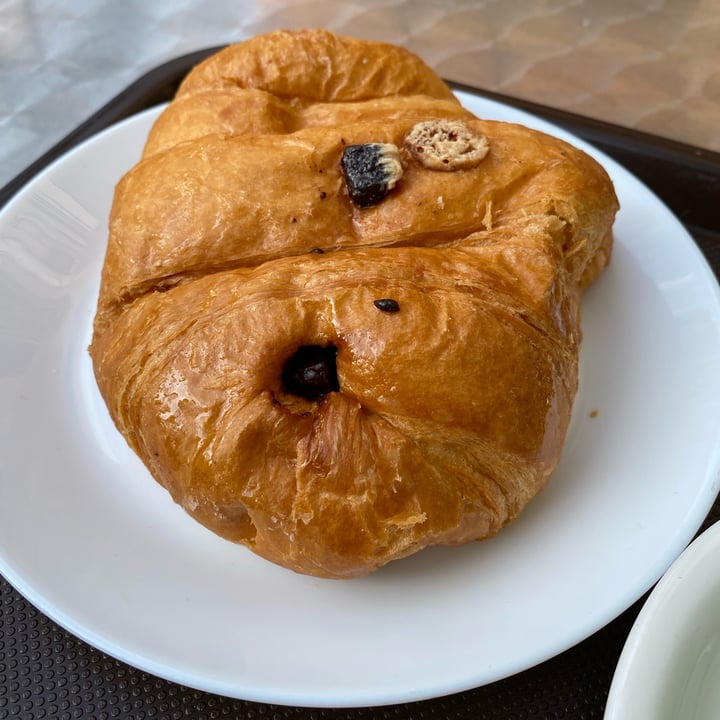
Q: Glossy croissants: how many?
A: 1